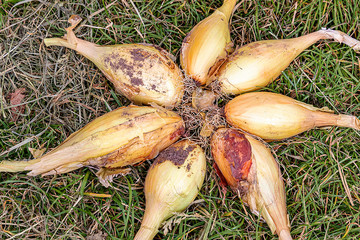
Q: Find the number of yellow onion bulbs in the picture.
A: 7